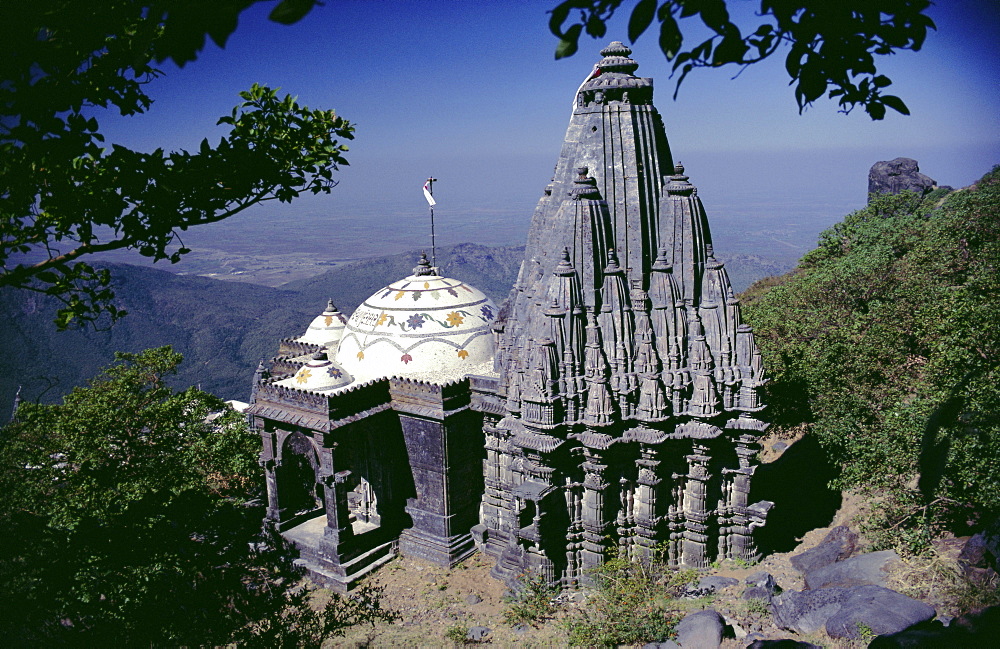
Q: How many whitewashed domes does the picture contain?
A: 3